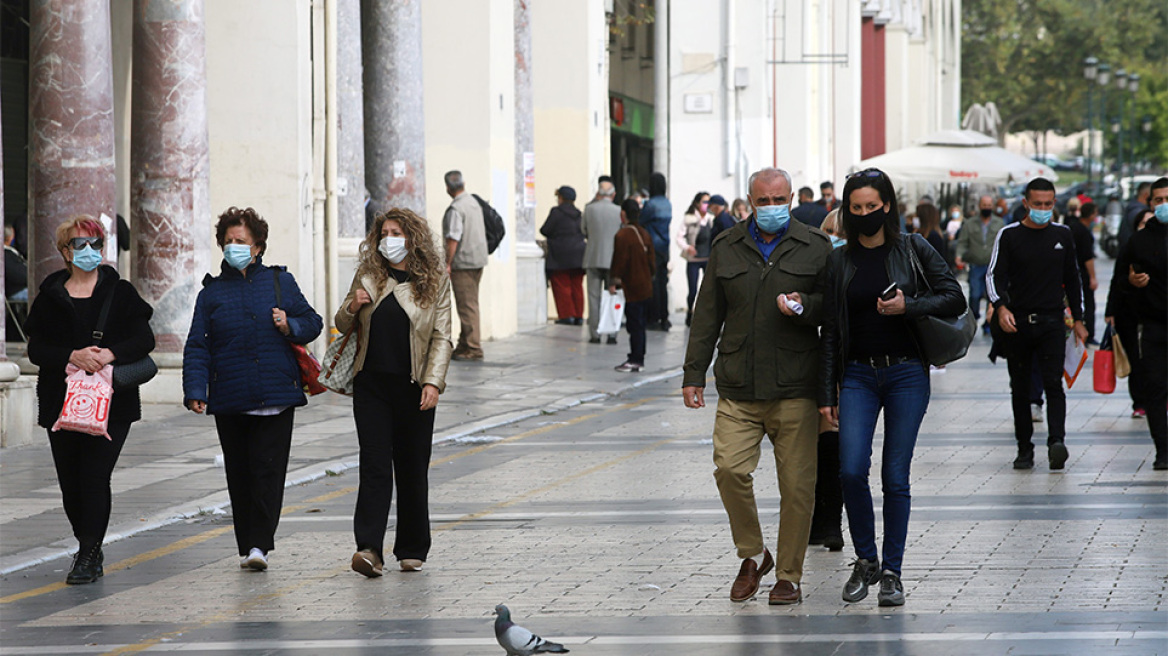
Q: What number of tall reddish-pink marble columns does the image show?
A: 2